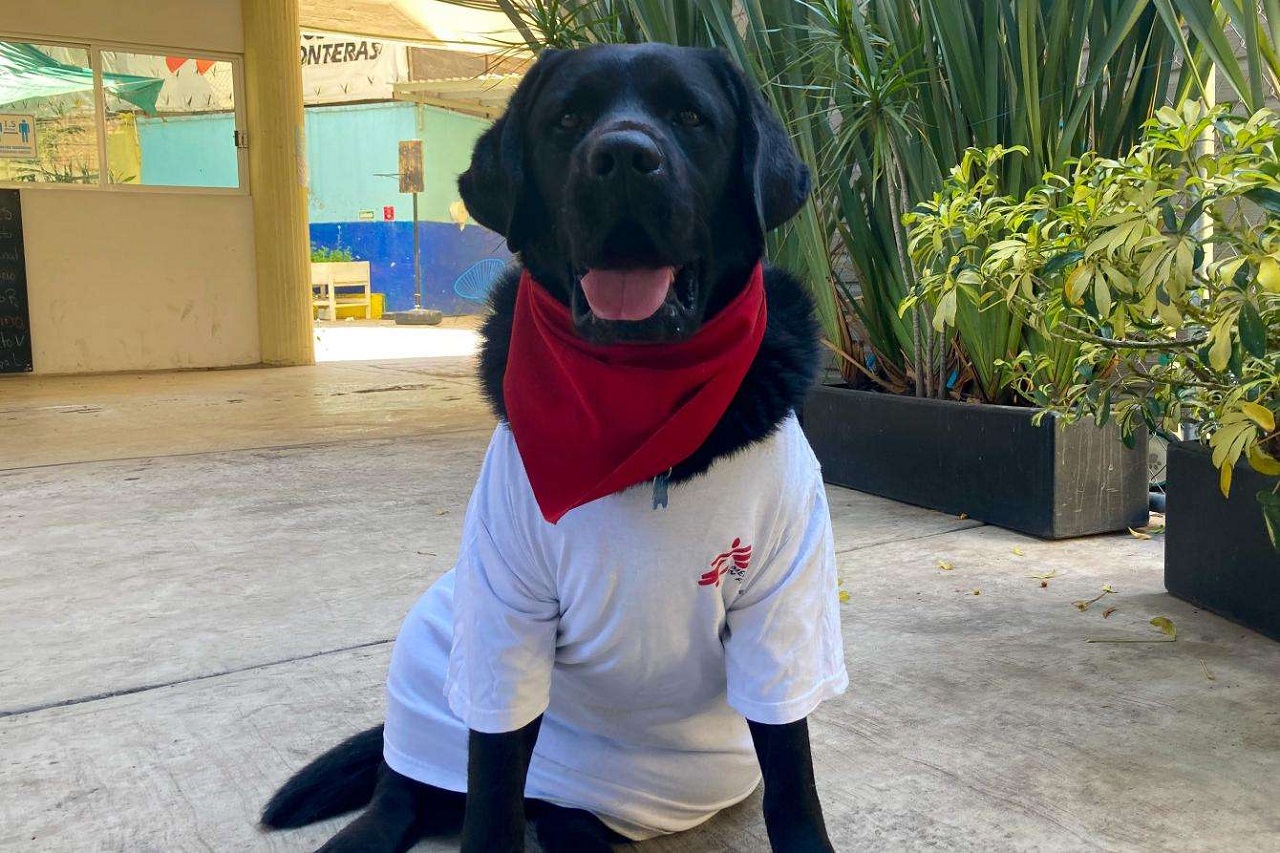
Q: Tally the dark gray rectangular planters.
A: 2